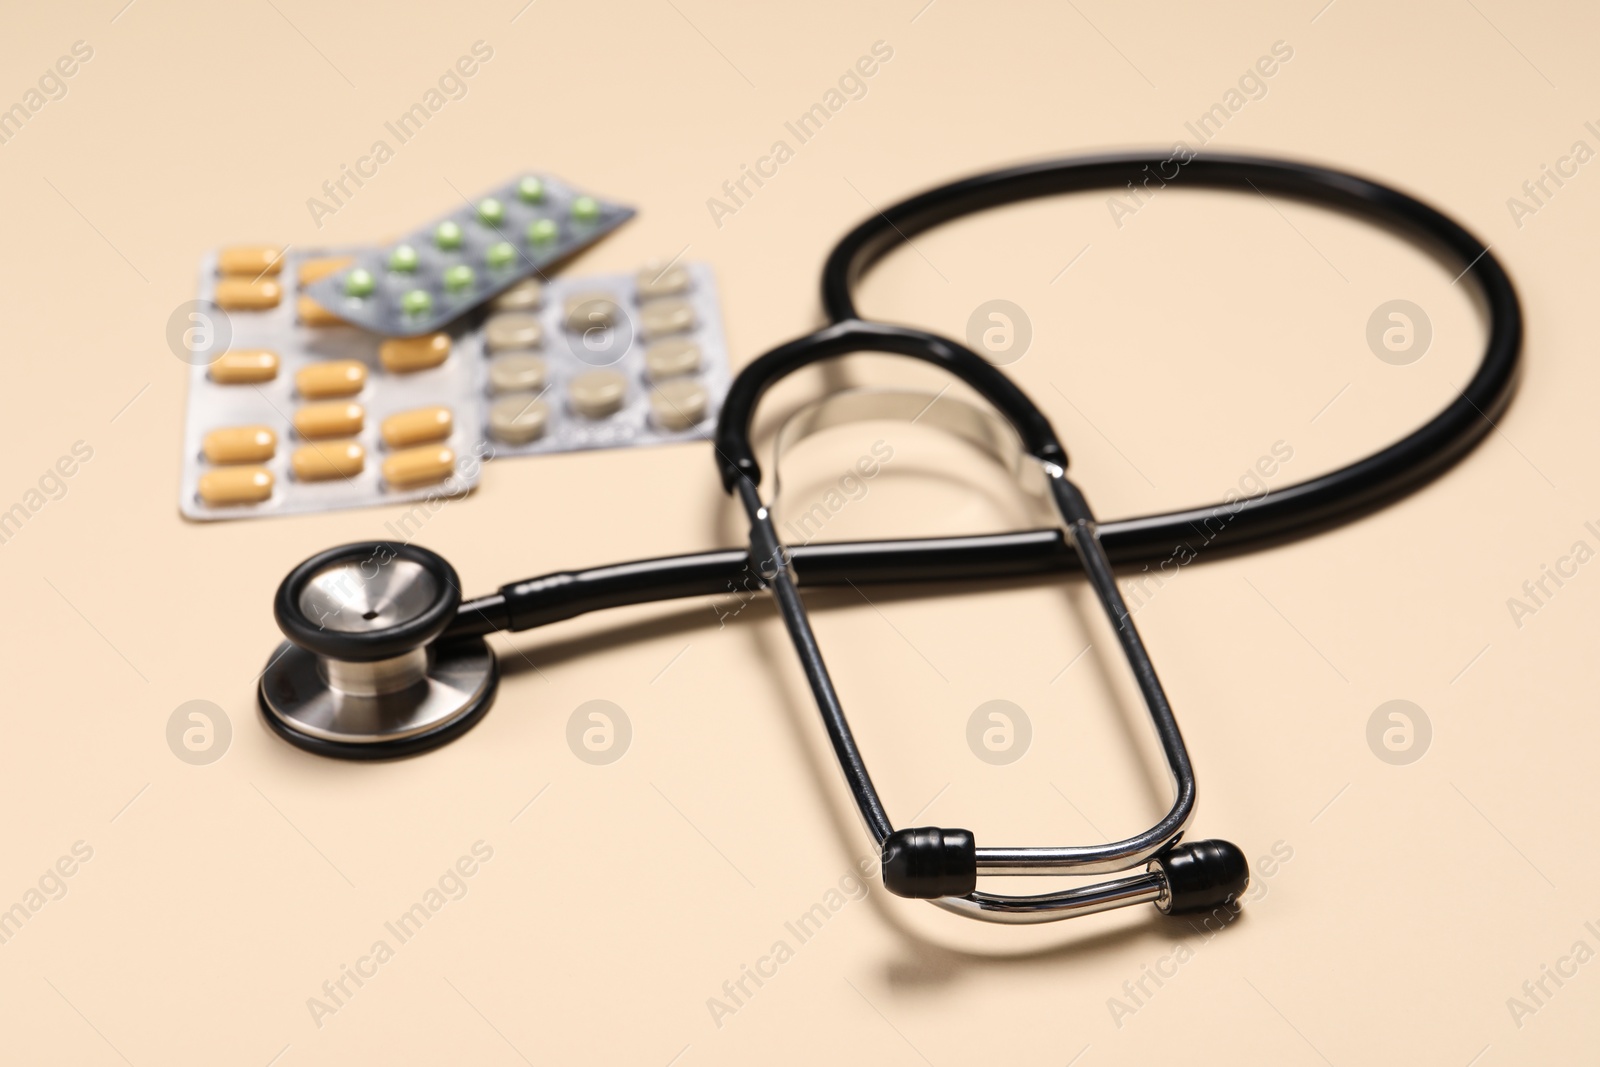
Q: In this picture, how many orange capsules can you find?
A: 13